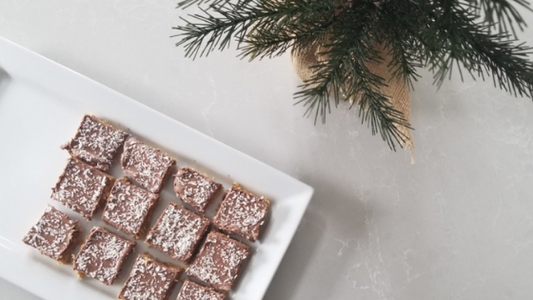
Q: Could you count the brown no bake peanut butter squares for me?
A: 12